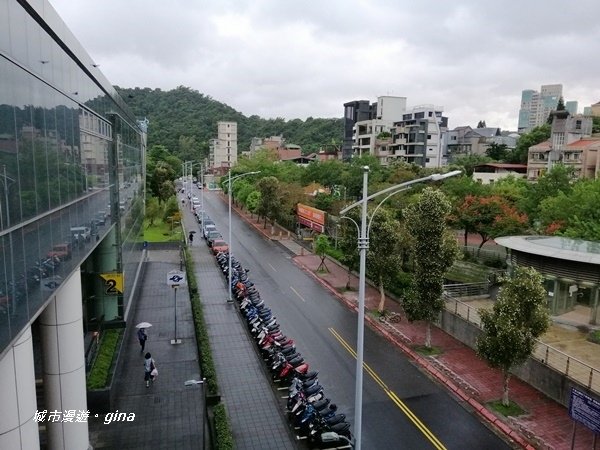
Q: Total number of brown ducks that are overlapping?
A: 0